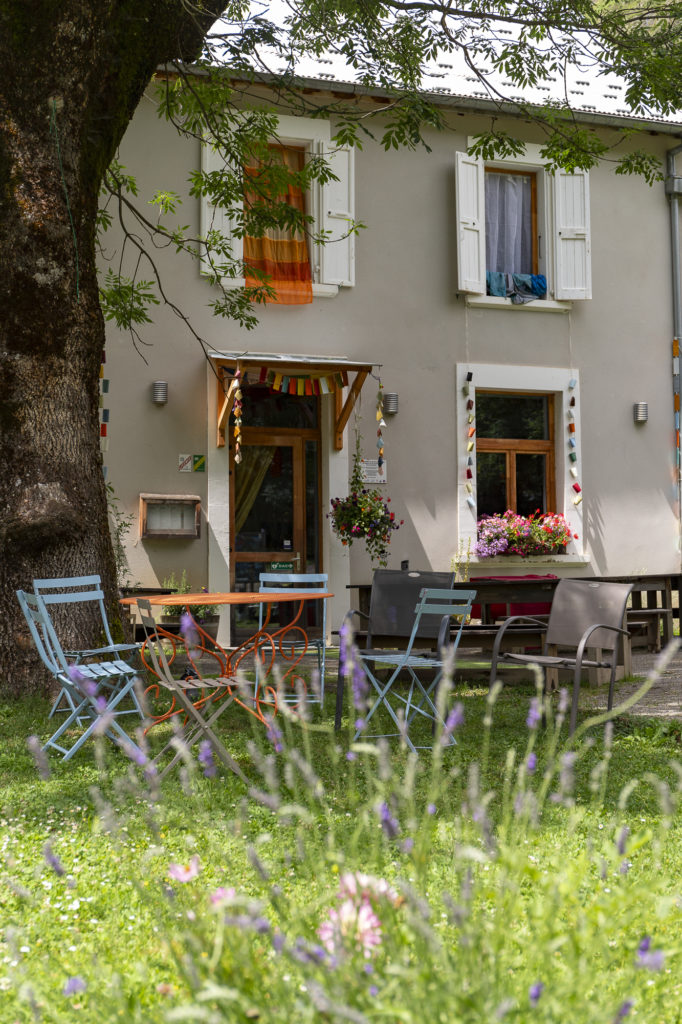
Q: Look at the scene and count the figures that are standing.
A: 0